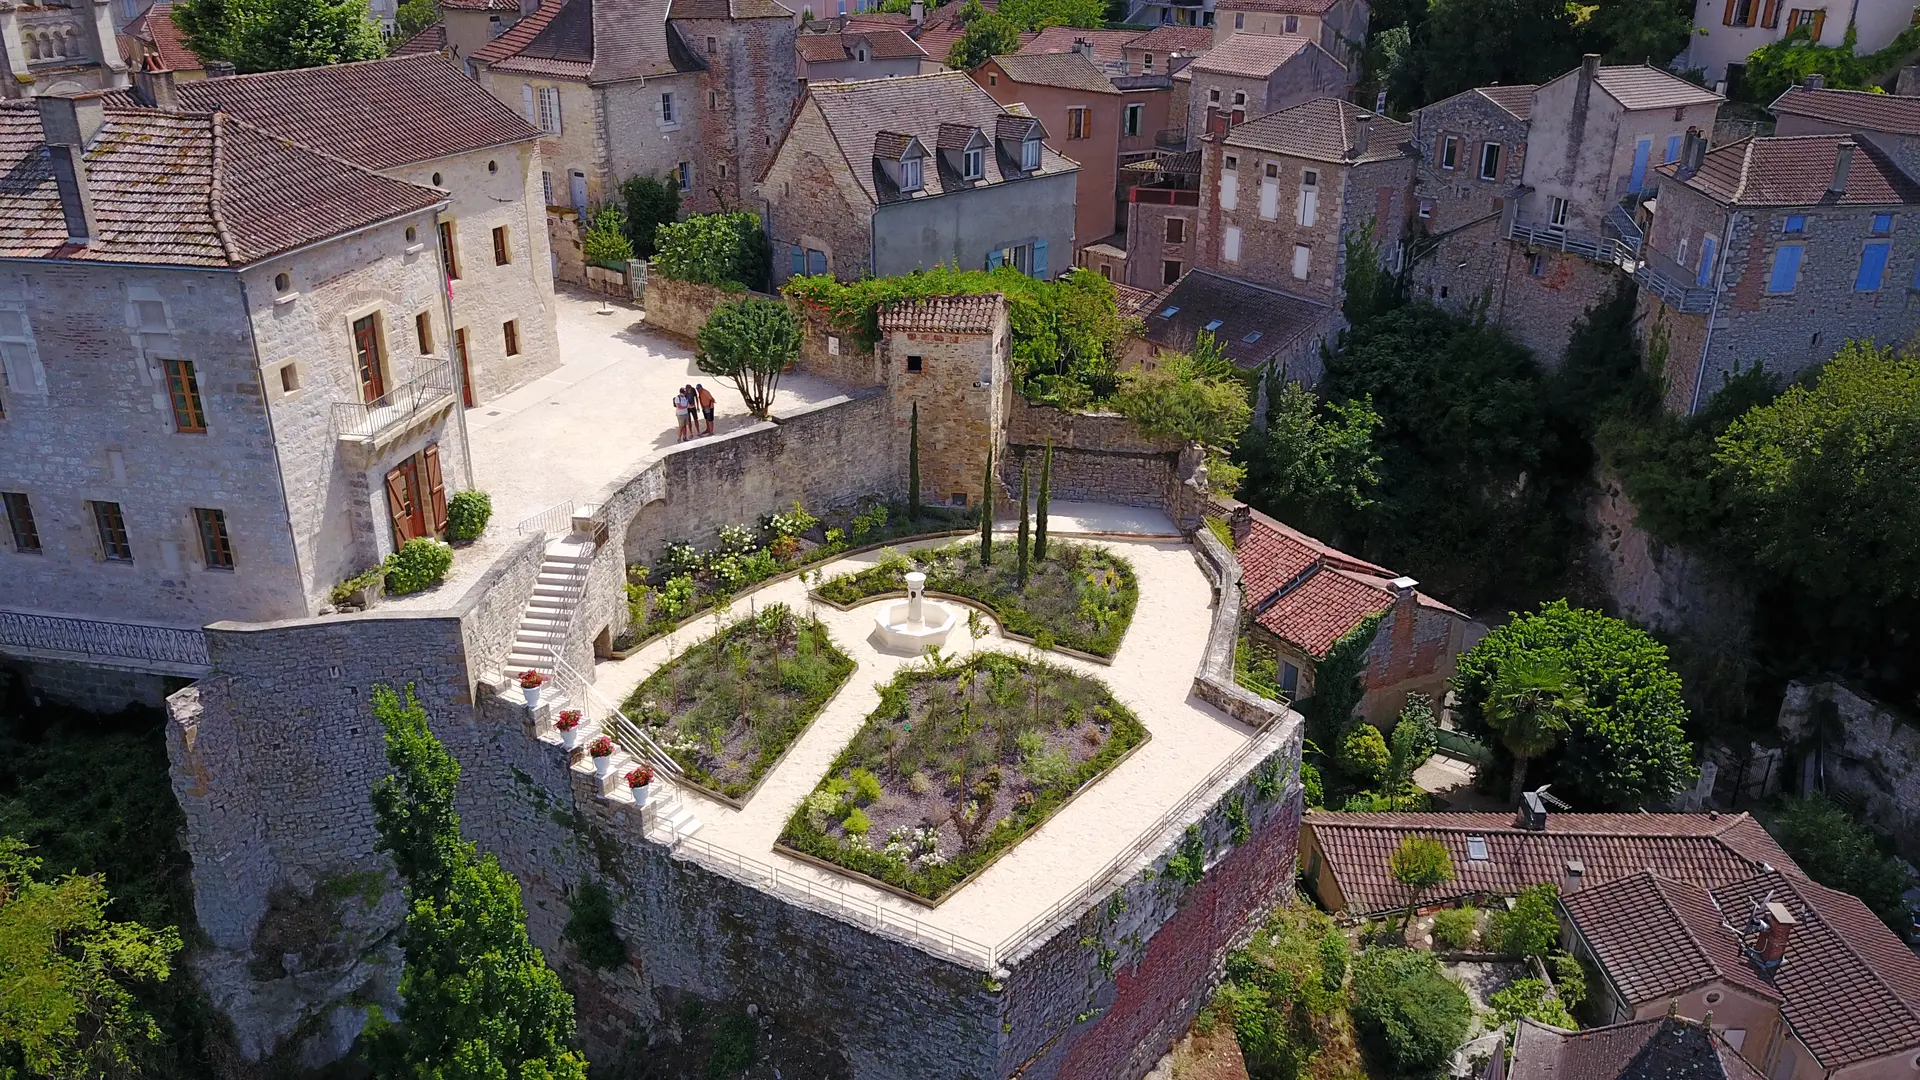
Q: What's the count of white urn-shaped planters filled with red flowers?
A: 4